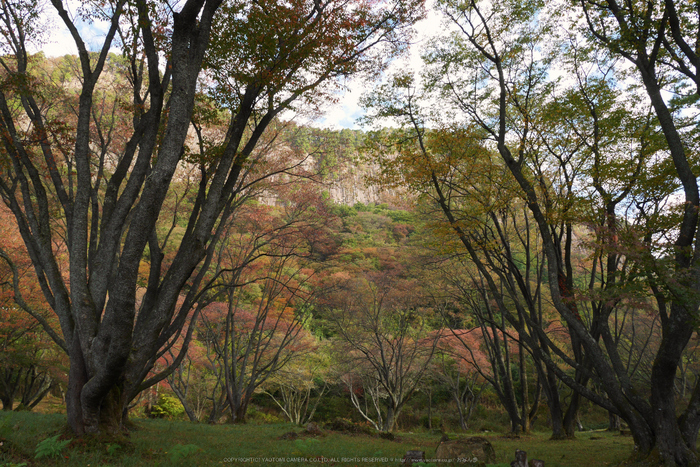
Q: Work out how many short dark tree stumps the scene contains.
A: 3